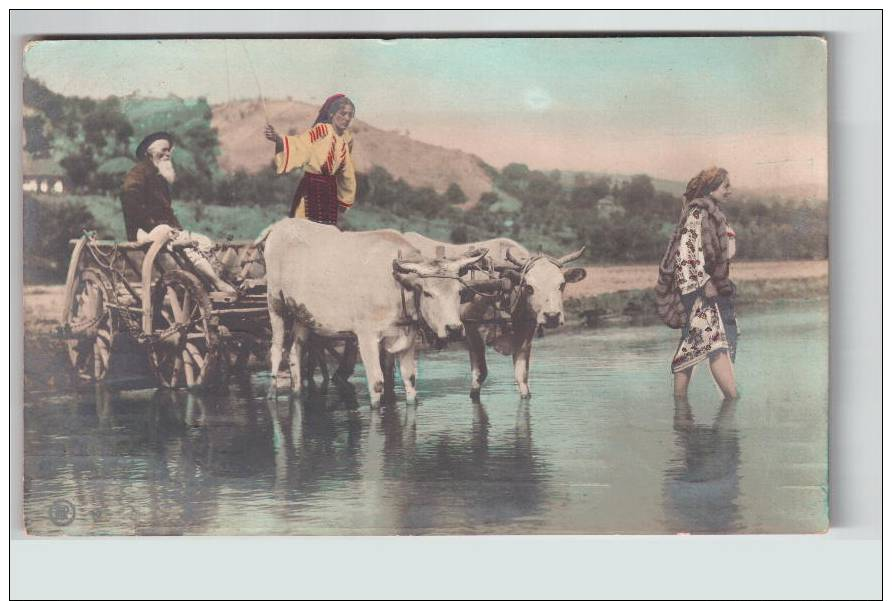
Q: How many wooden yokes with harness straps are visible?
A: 1